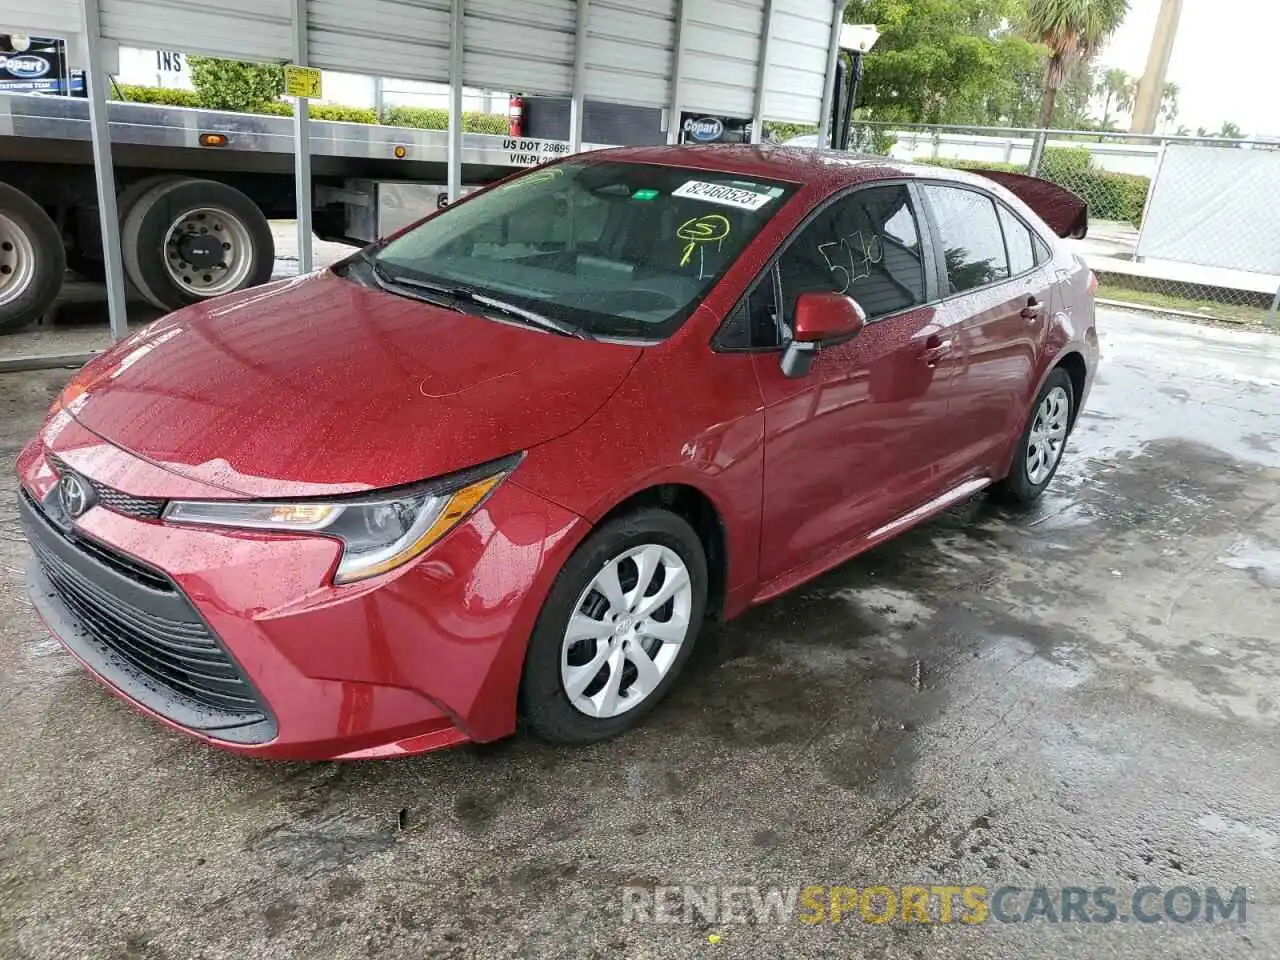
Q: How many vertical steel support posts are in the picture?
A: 7